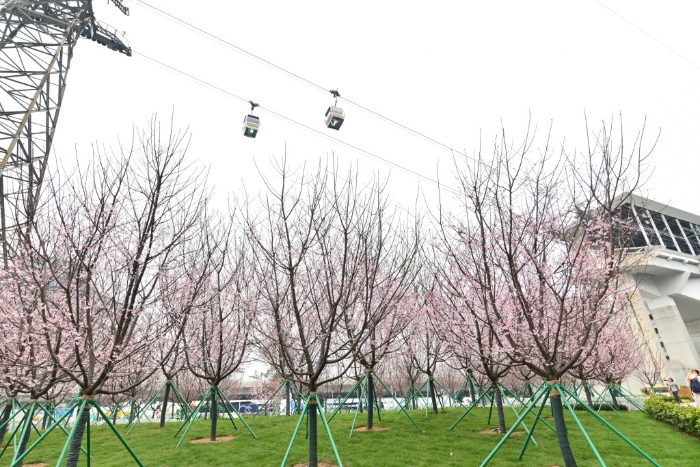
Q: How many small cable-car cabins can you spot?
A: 2